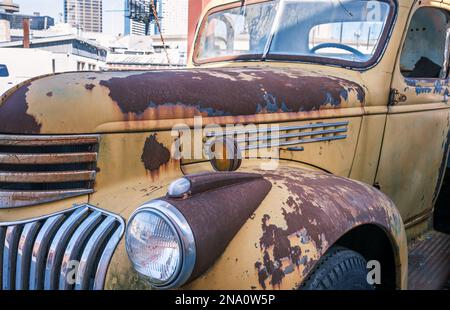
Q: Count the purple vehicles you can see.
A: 0